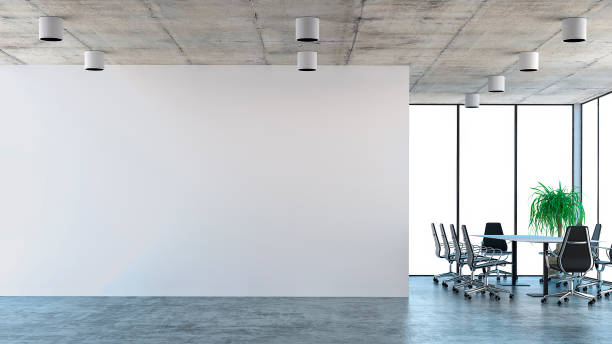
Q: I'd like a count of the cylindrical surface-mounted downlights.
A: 8